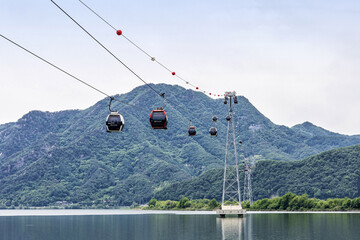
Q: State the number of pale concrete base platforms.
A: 1